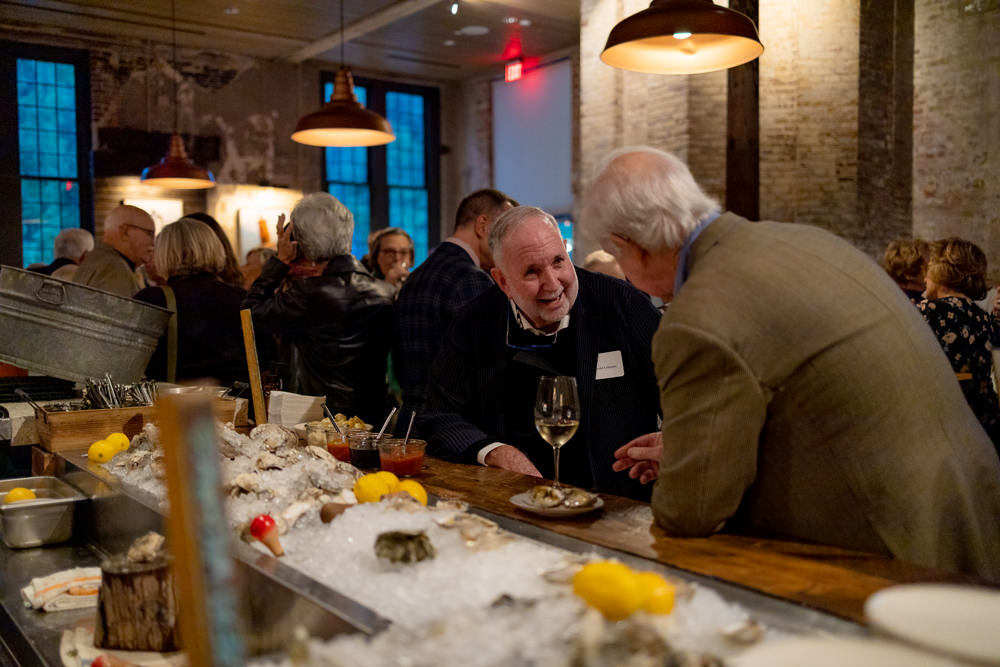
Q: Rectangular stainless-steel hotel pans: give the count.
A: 1